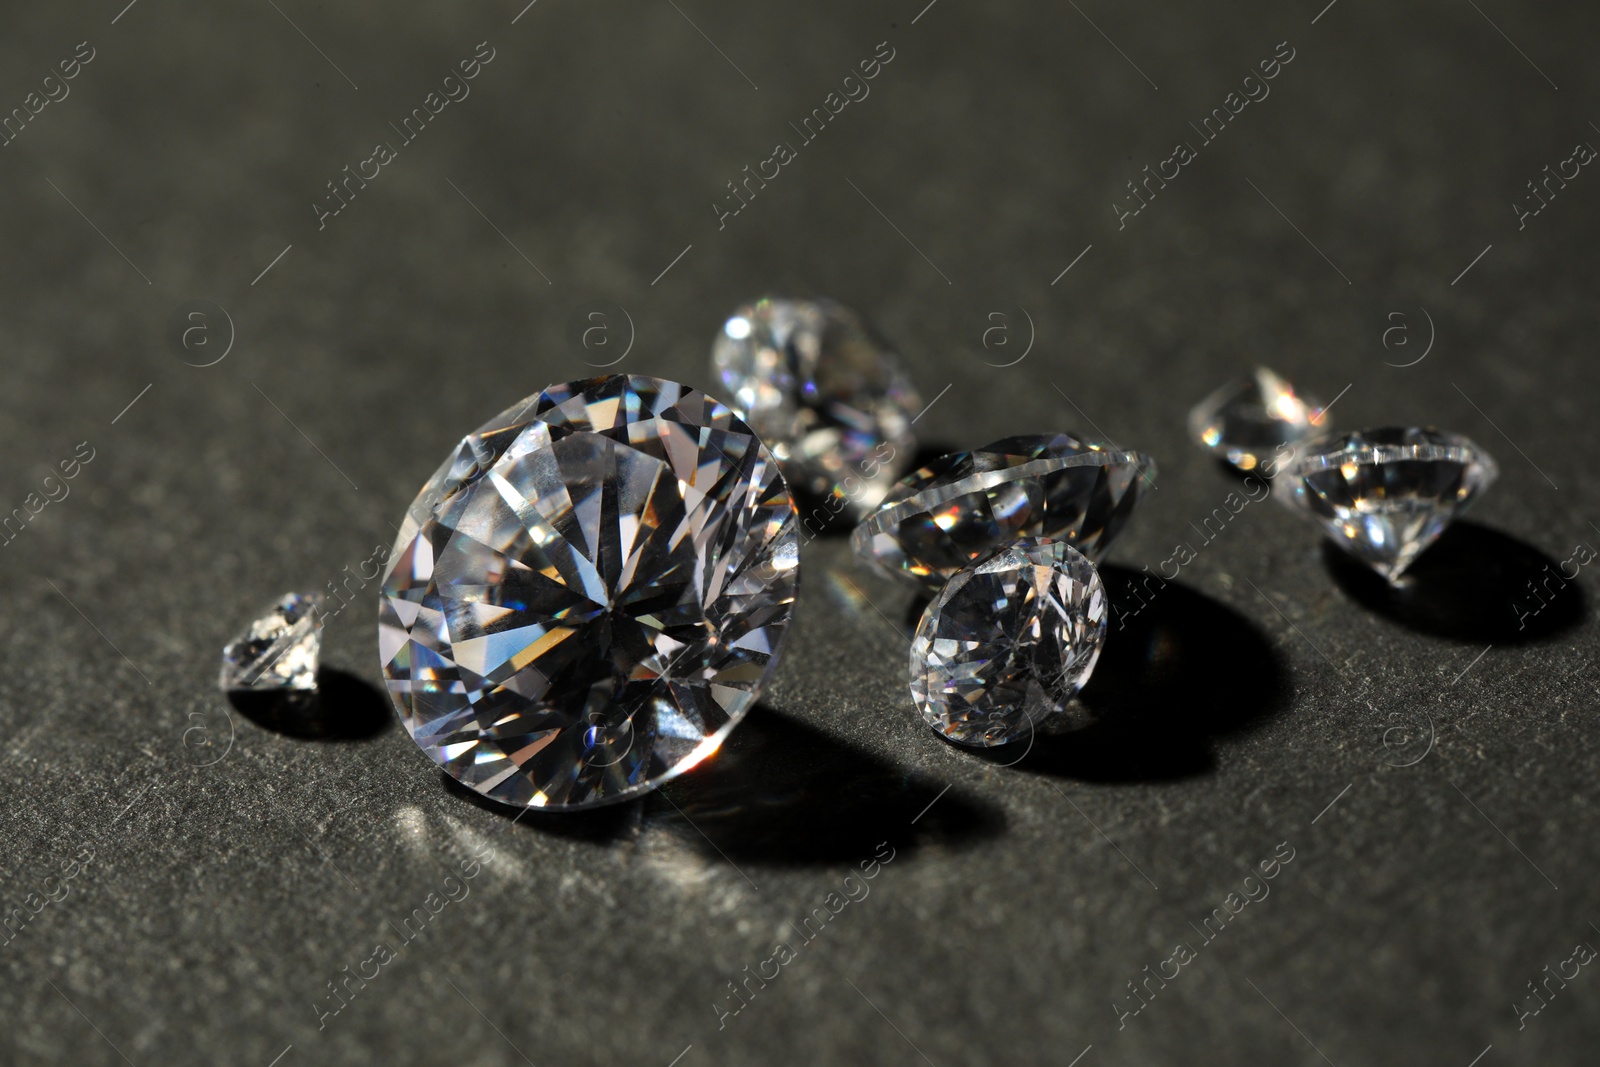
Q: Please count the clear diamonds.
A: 7